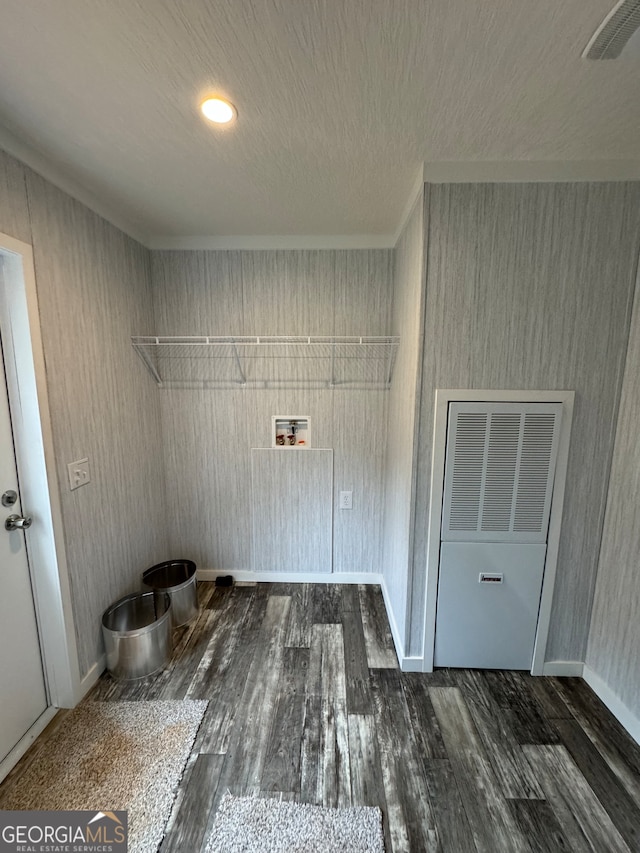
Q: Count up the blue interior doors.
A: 0